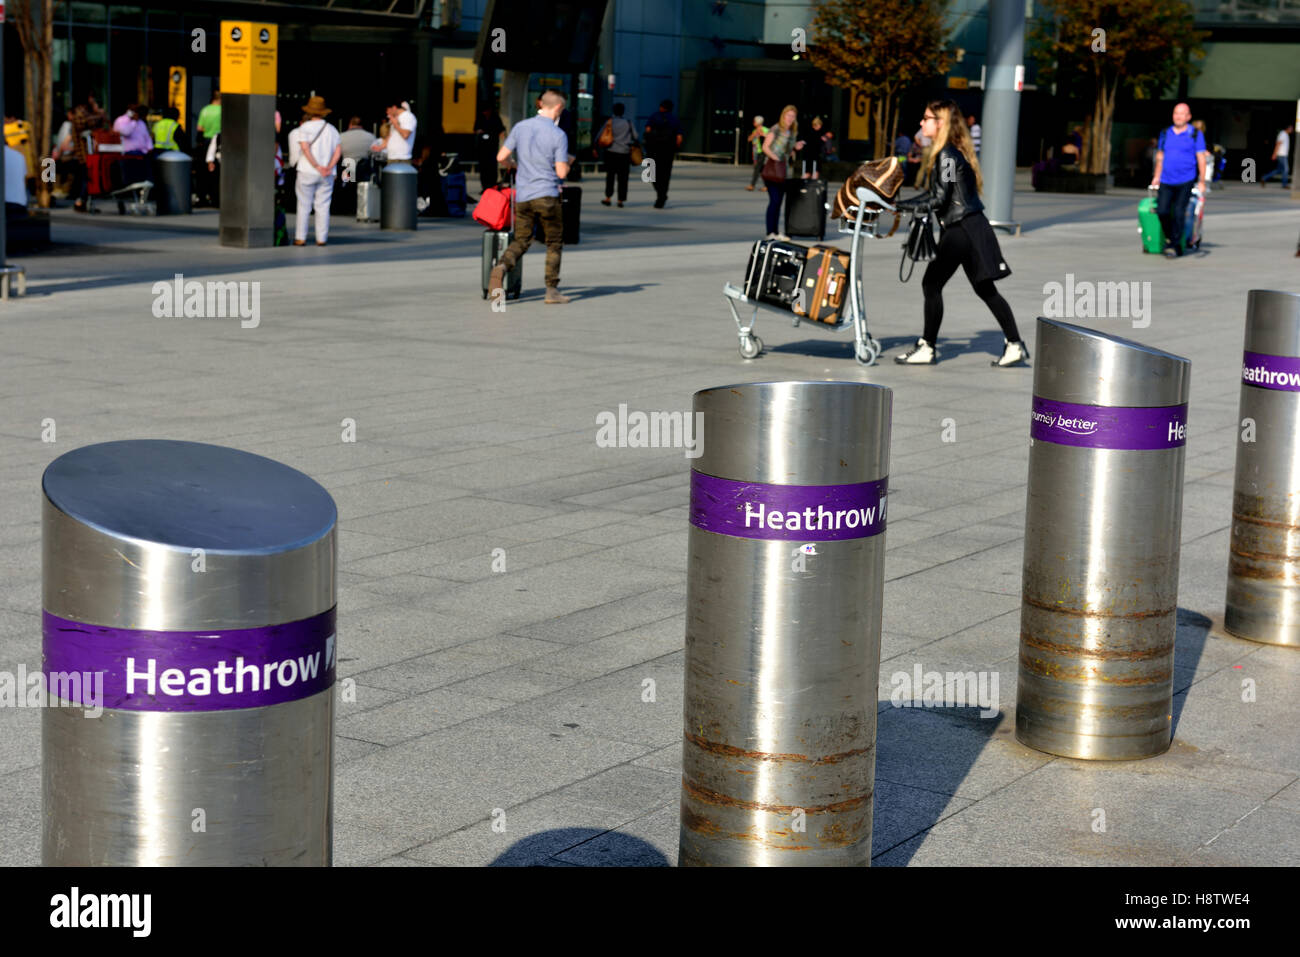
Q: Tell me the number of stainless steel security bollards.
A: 4